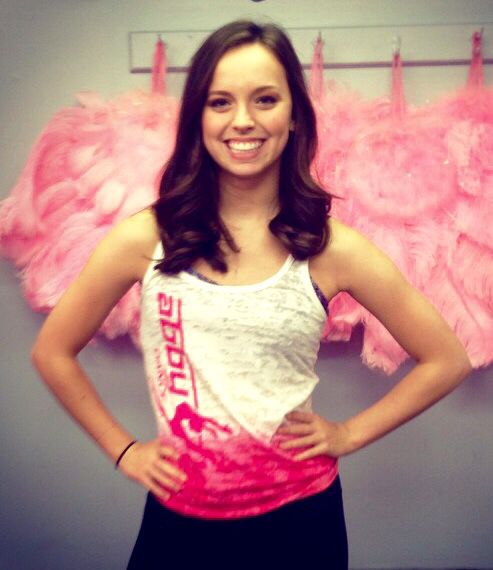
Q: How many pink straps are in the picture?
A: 4